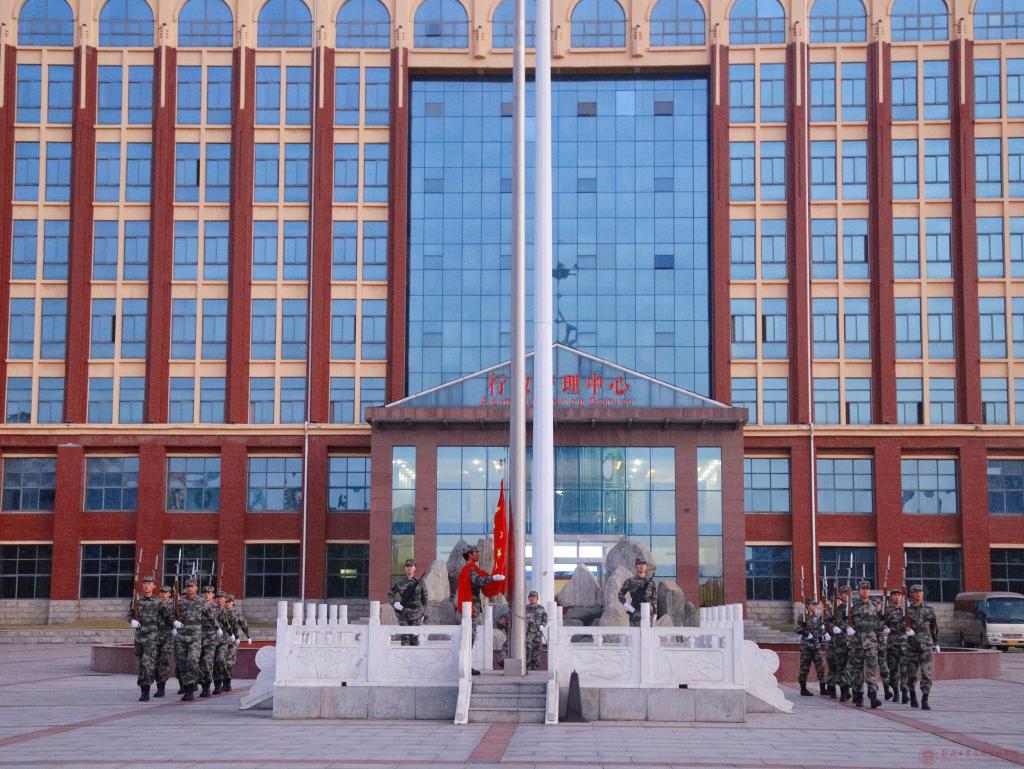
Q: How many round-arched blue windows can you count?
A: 13